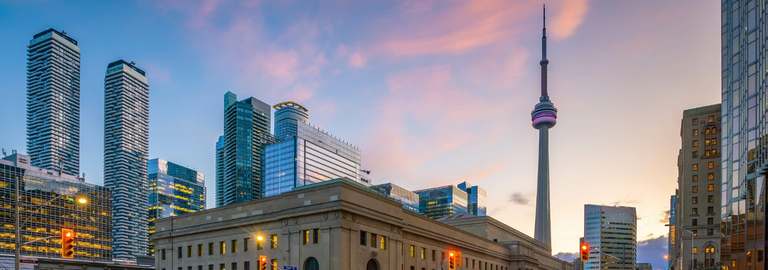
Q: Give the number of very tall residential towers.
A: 2